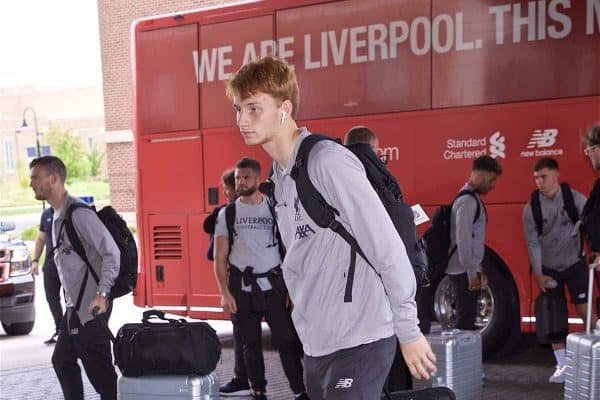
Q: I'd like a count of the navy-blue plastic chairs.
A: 0